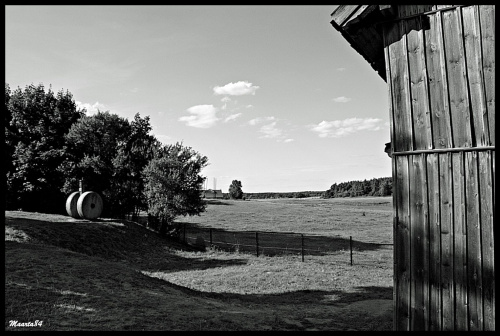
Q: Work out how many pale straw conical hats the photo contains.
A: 0